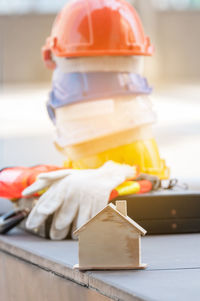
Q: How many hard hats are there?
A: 4